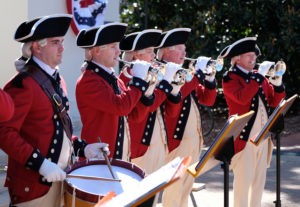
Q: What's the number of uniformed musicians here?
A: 5